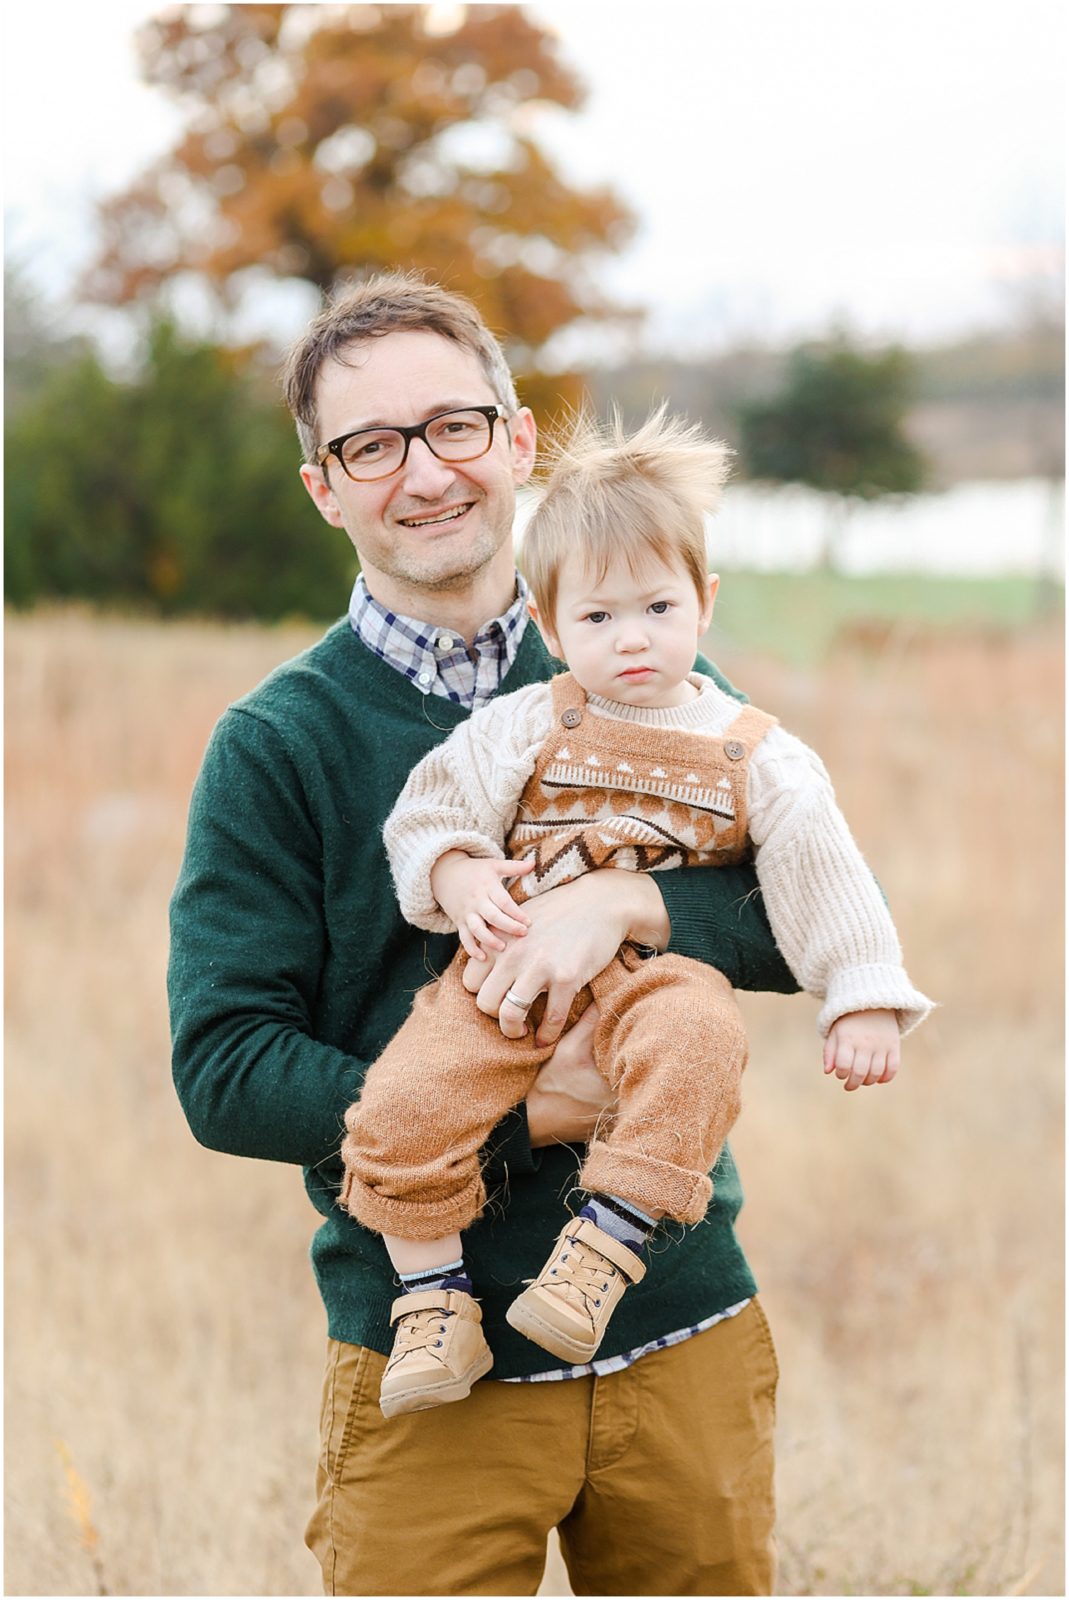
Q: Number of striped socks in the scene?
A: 2